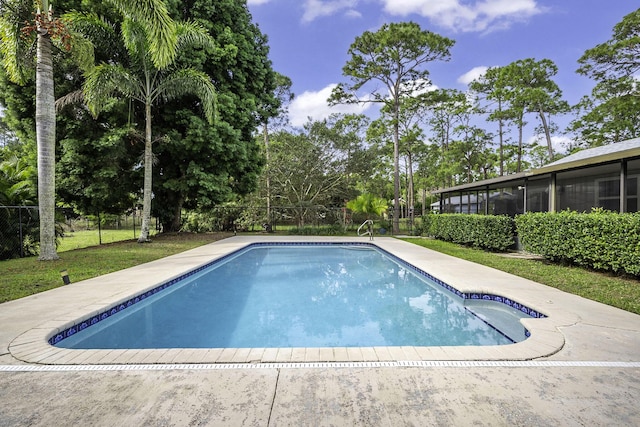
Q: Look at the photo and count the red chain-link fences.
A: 0